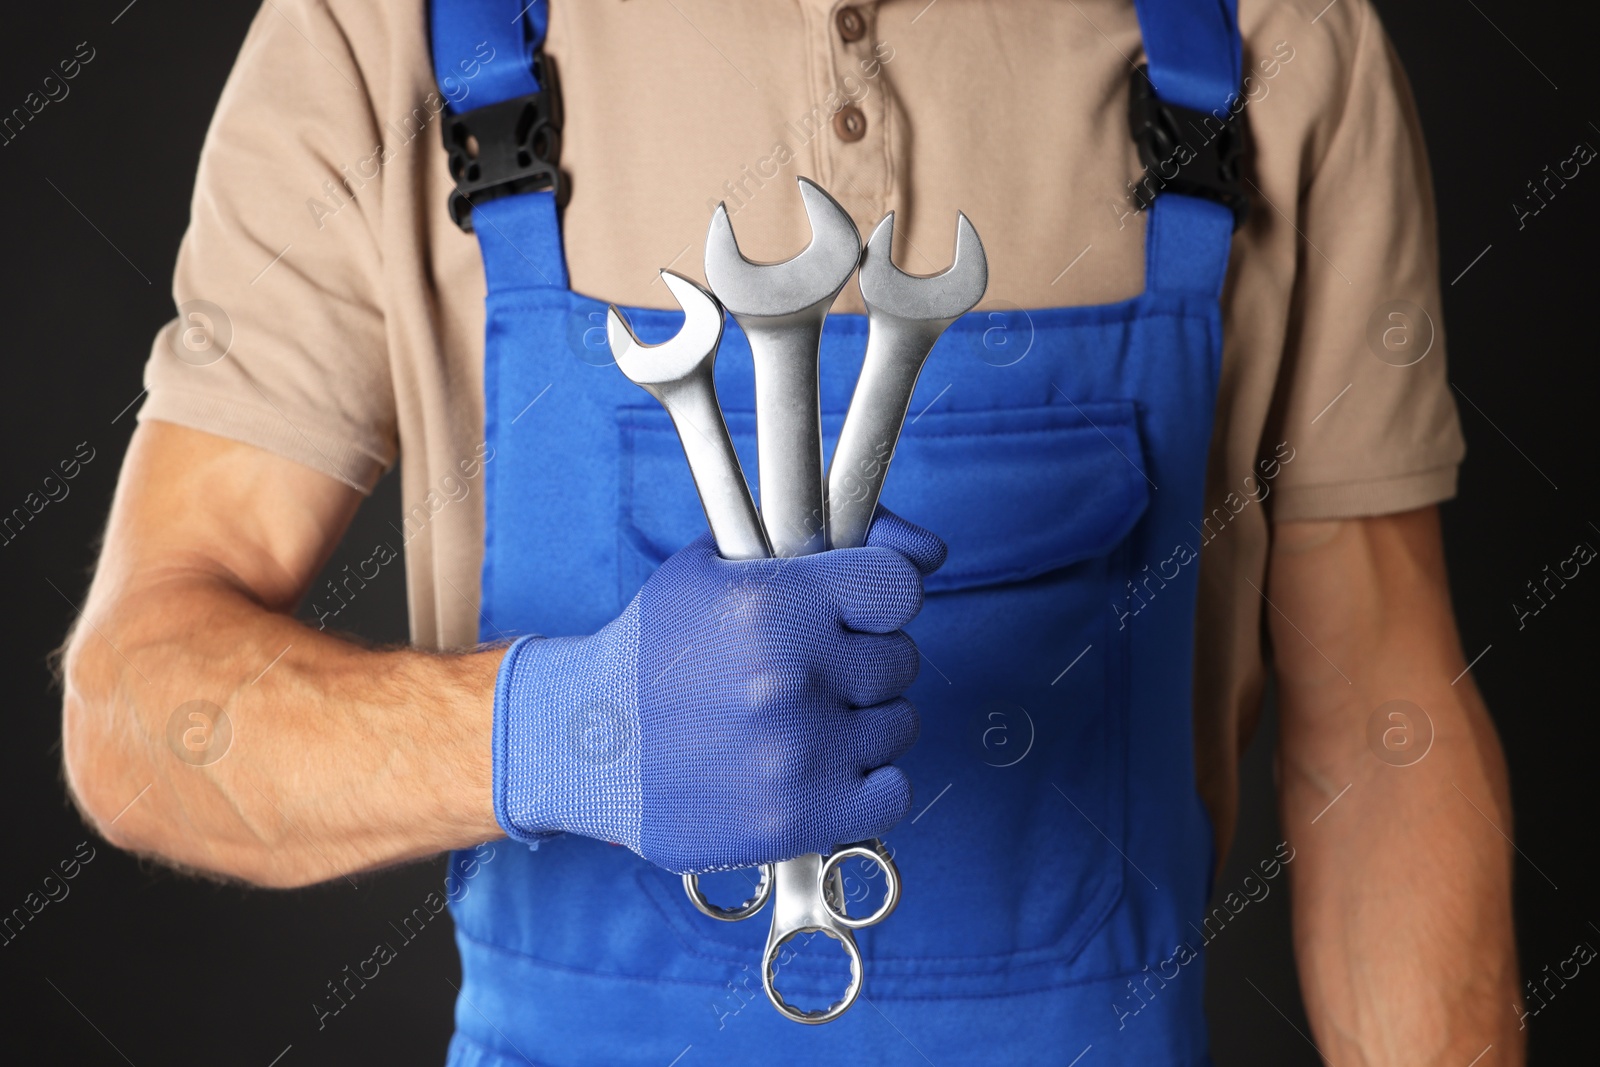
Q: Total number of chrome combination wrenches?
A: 3